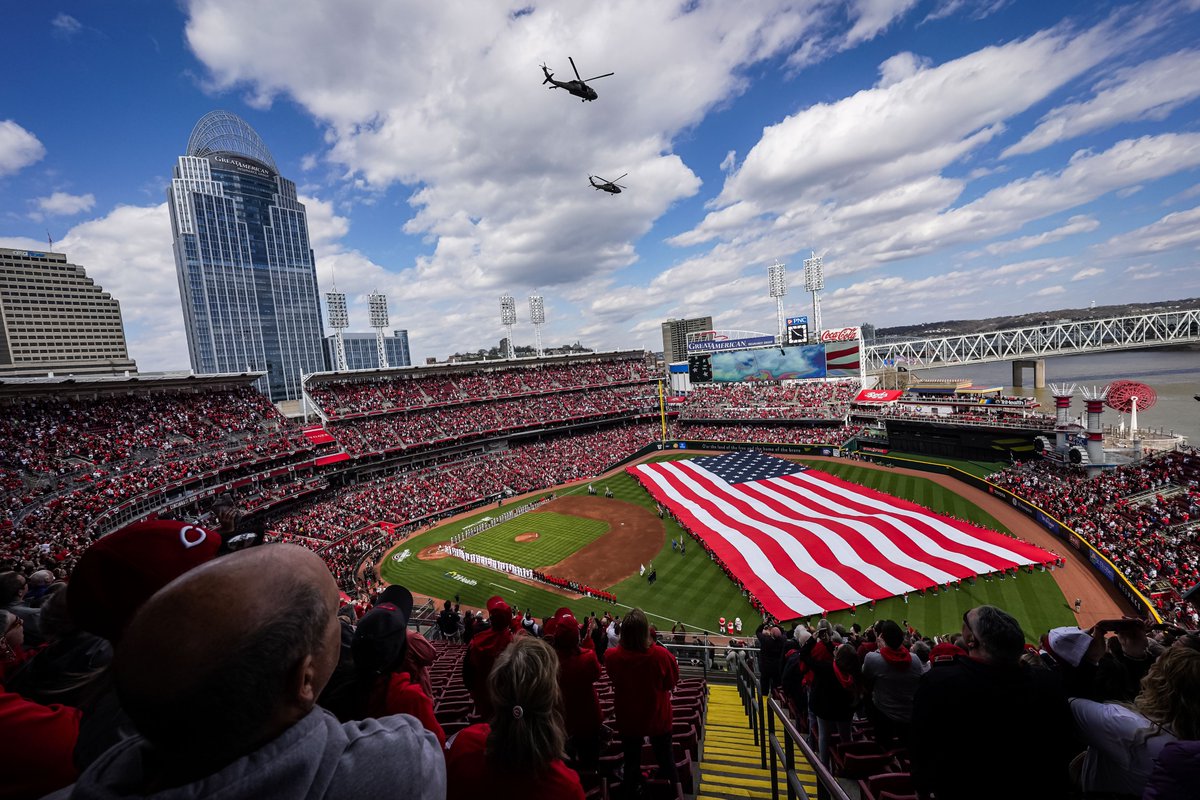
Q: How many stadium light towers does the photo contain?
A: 6